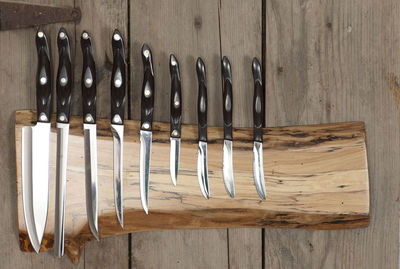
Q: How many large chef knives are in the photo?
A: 1